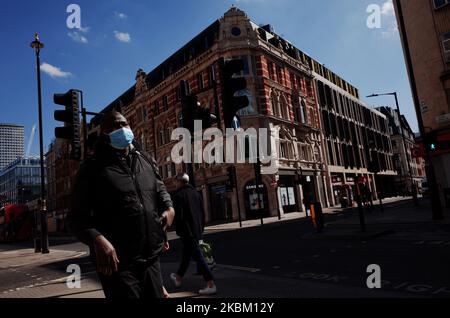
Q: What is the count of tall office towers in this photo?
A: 1